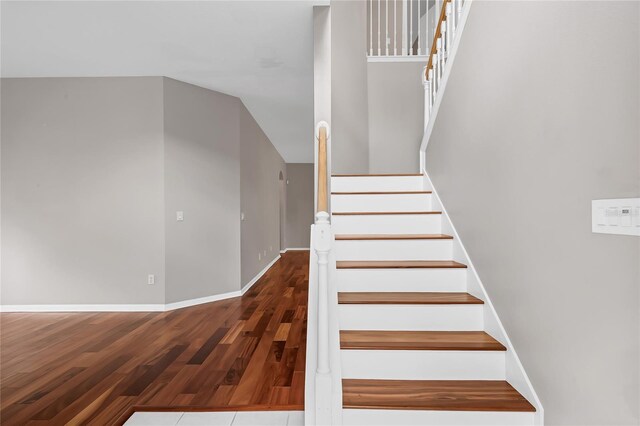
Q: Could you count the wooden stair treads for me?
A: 8